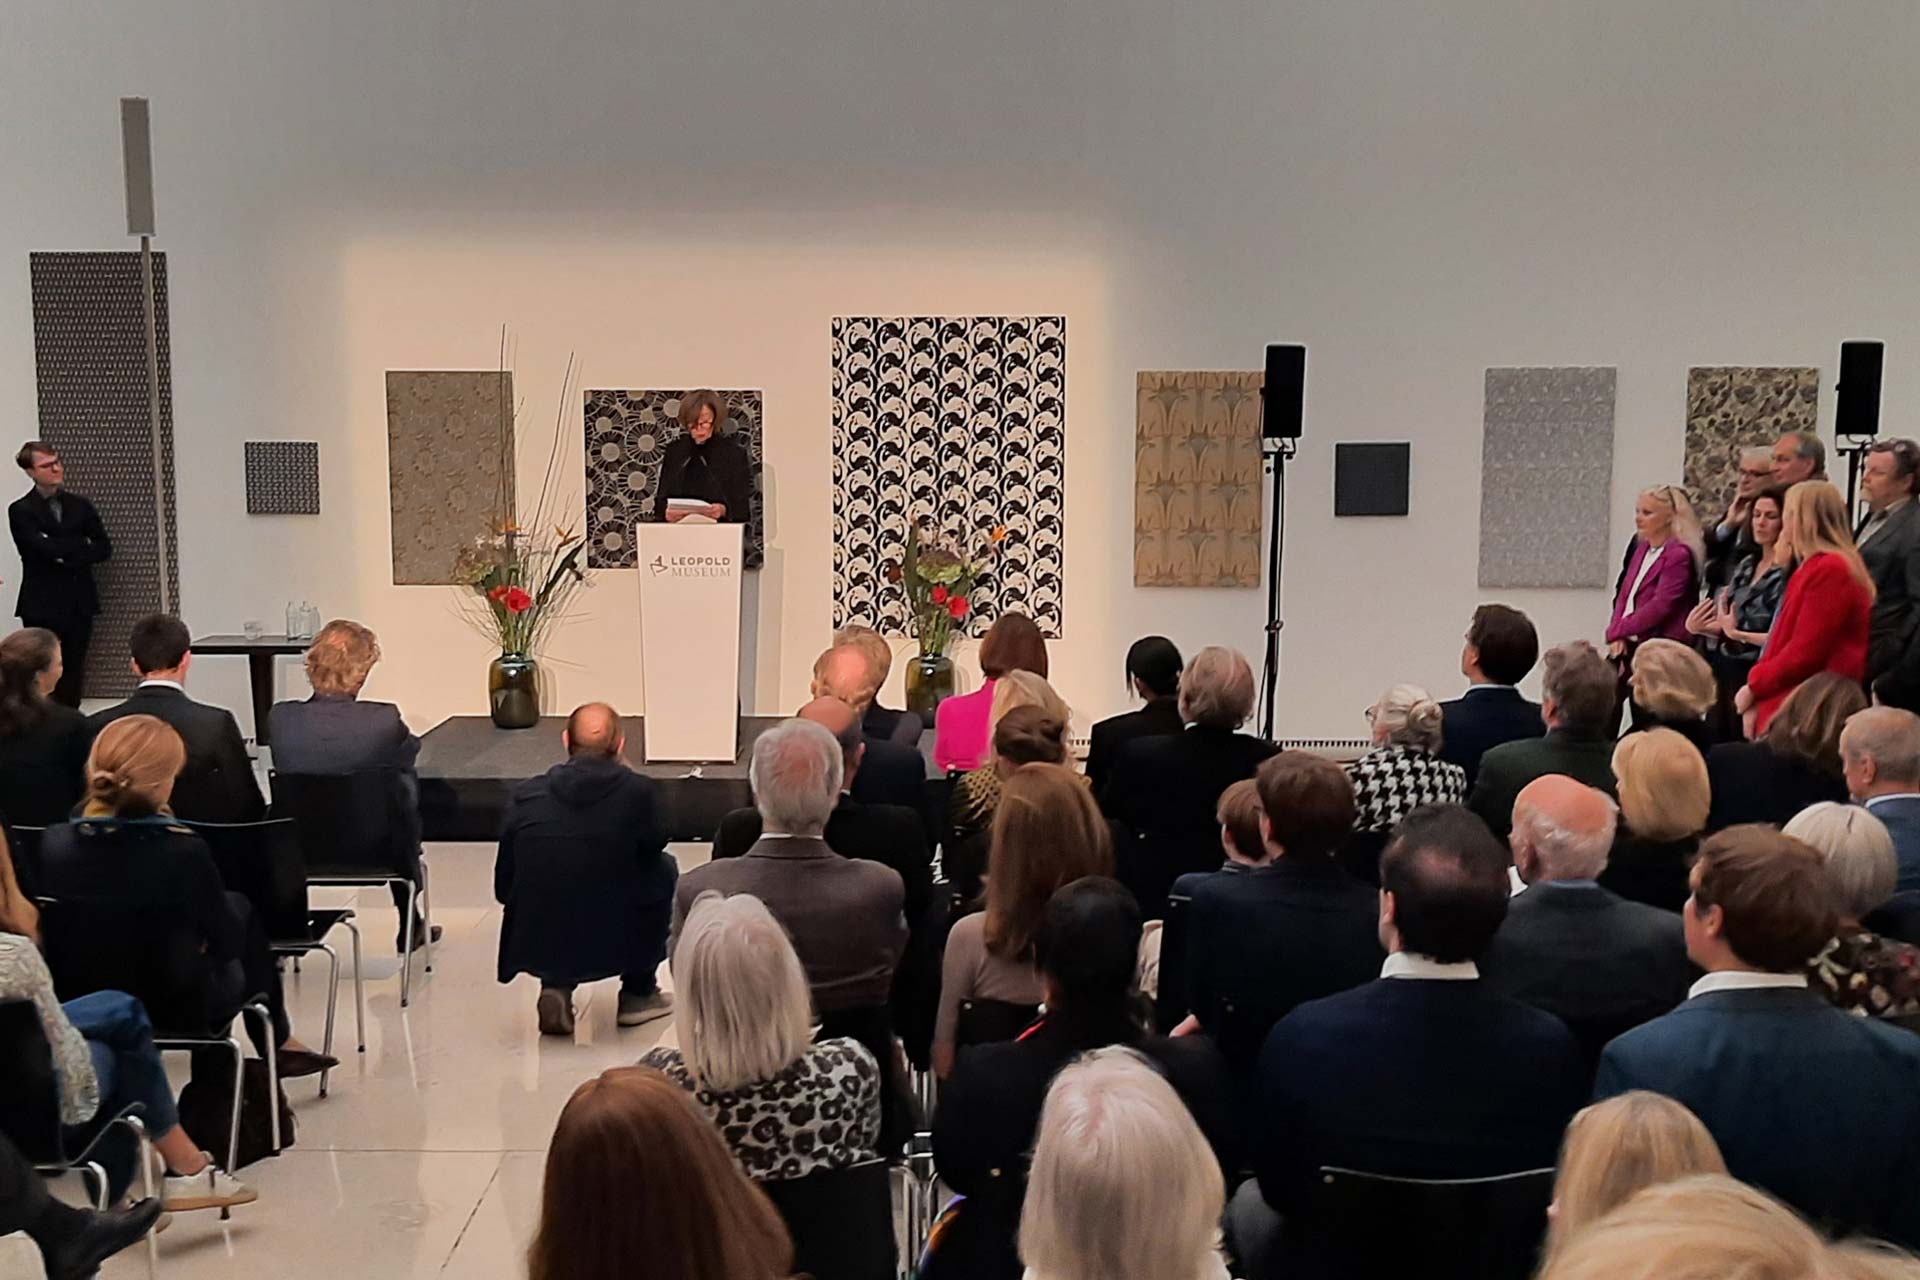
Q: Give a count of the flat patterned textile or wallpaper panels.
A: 9